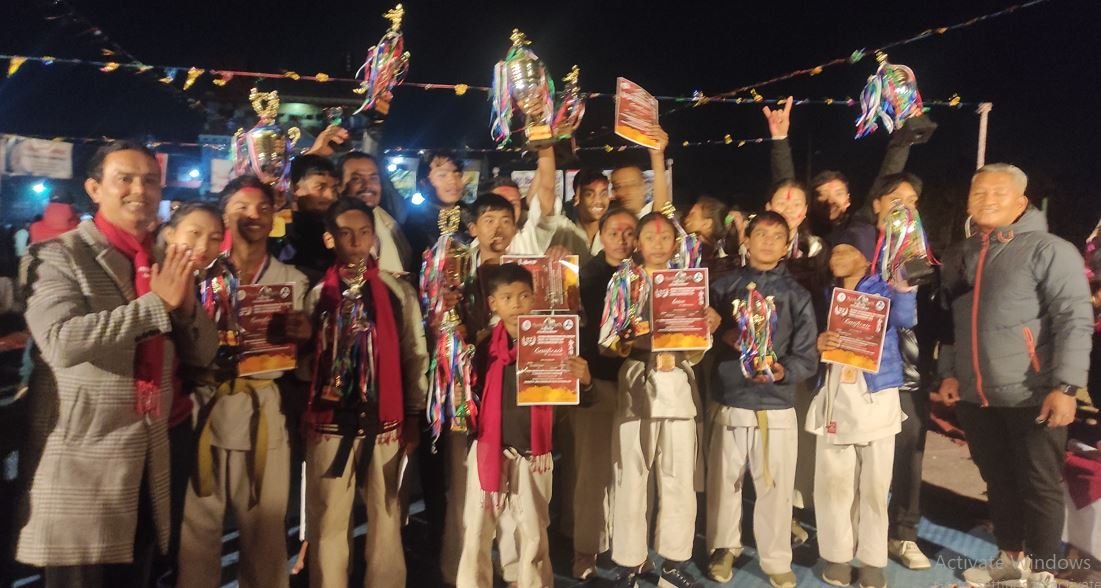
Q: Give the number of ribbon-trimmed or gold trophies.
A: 13